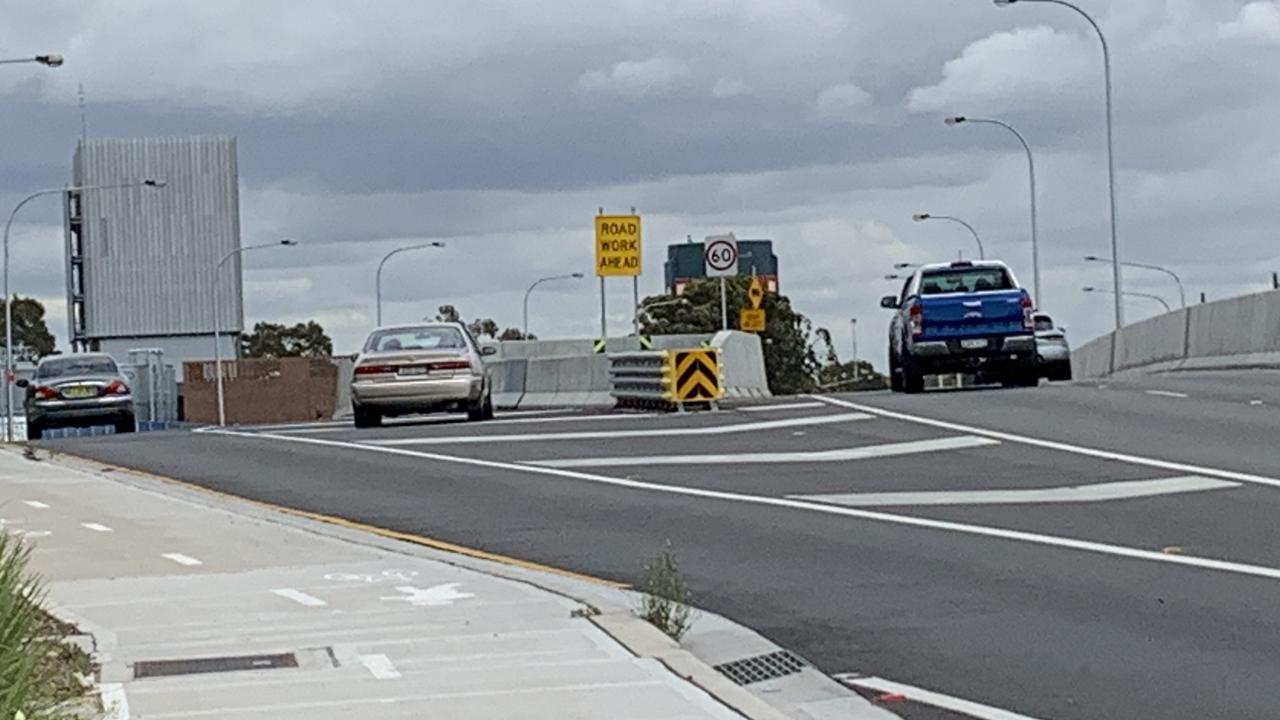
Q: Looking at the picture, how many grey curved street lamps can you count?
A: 12